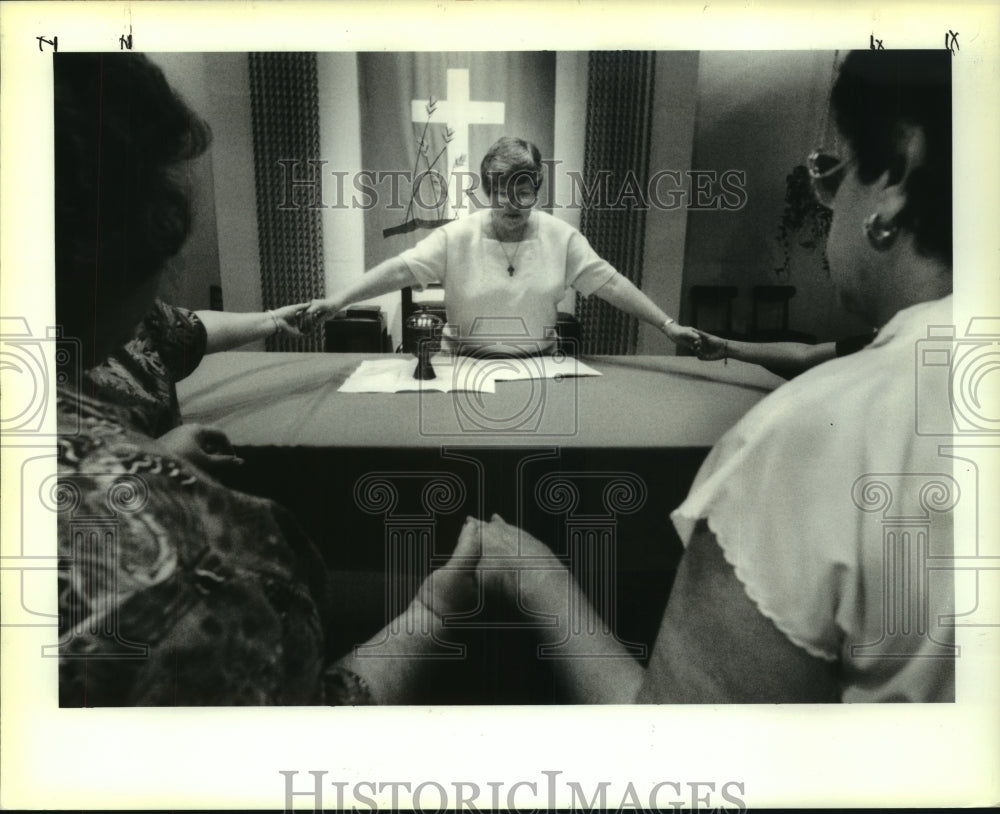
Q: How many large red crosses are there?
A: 0